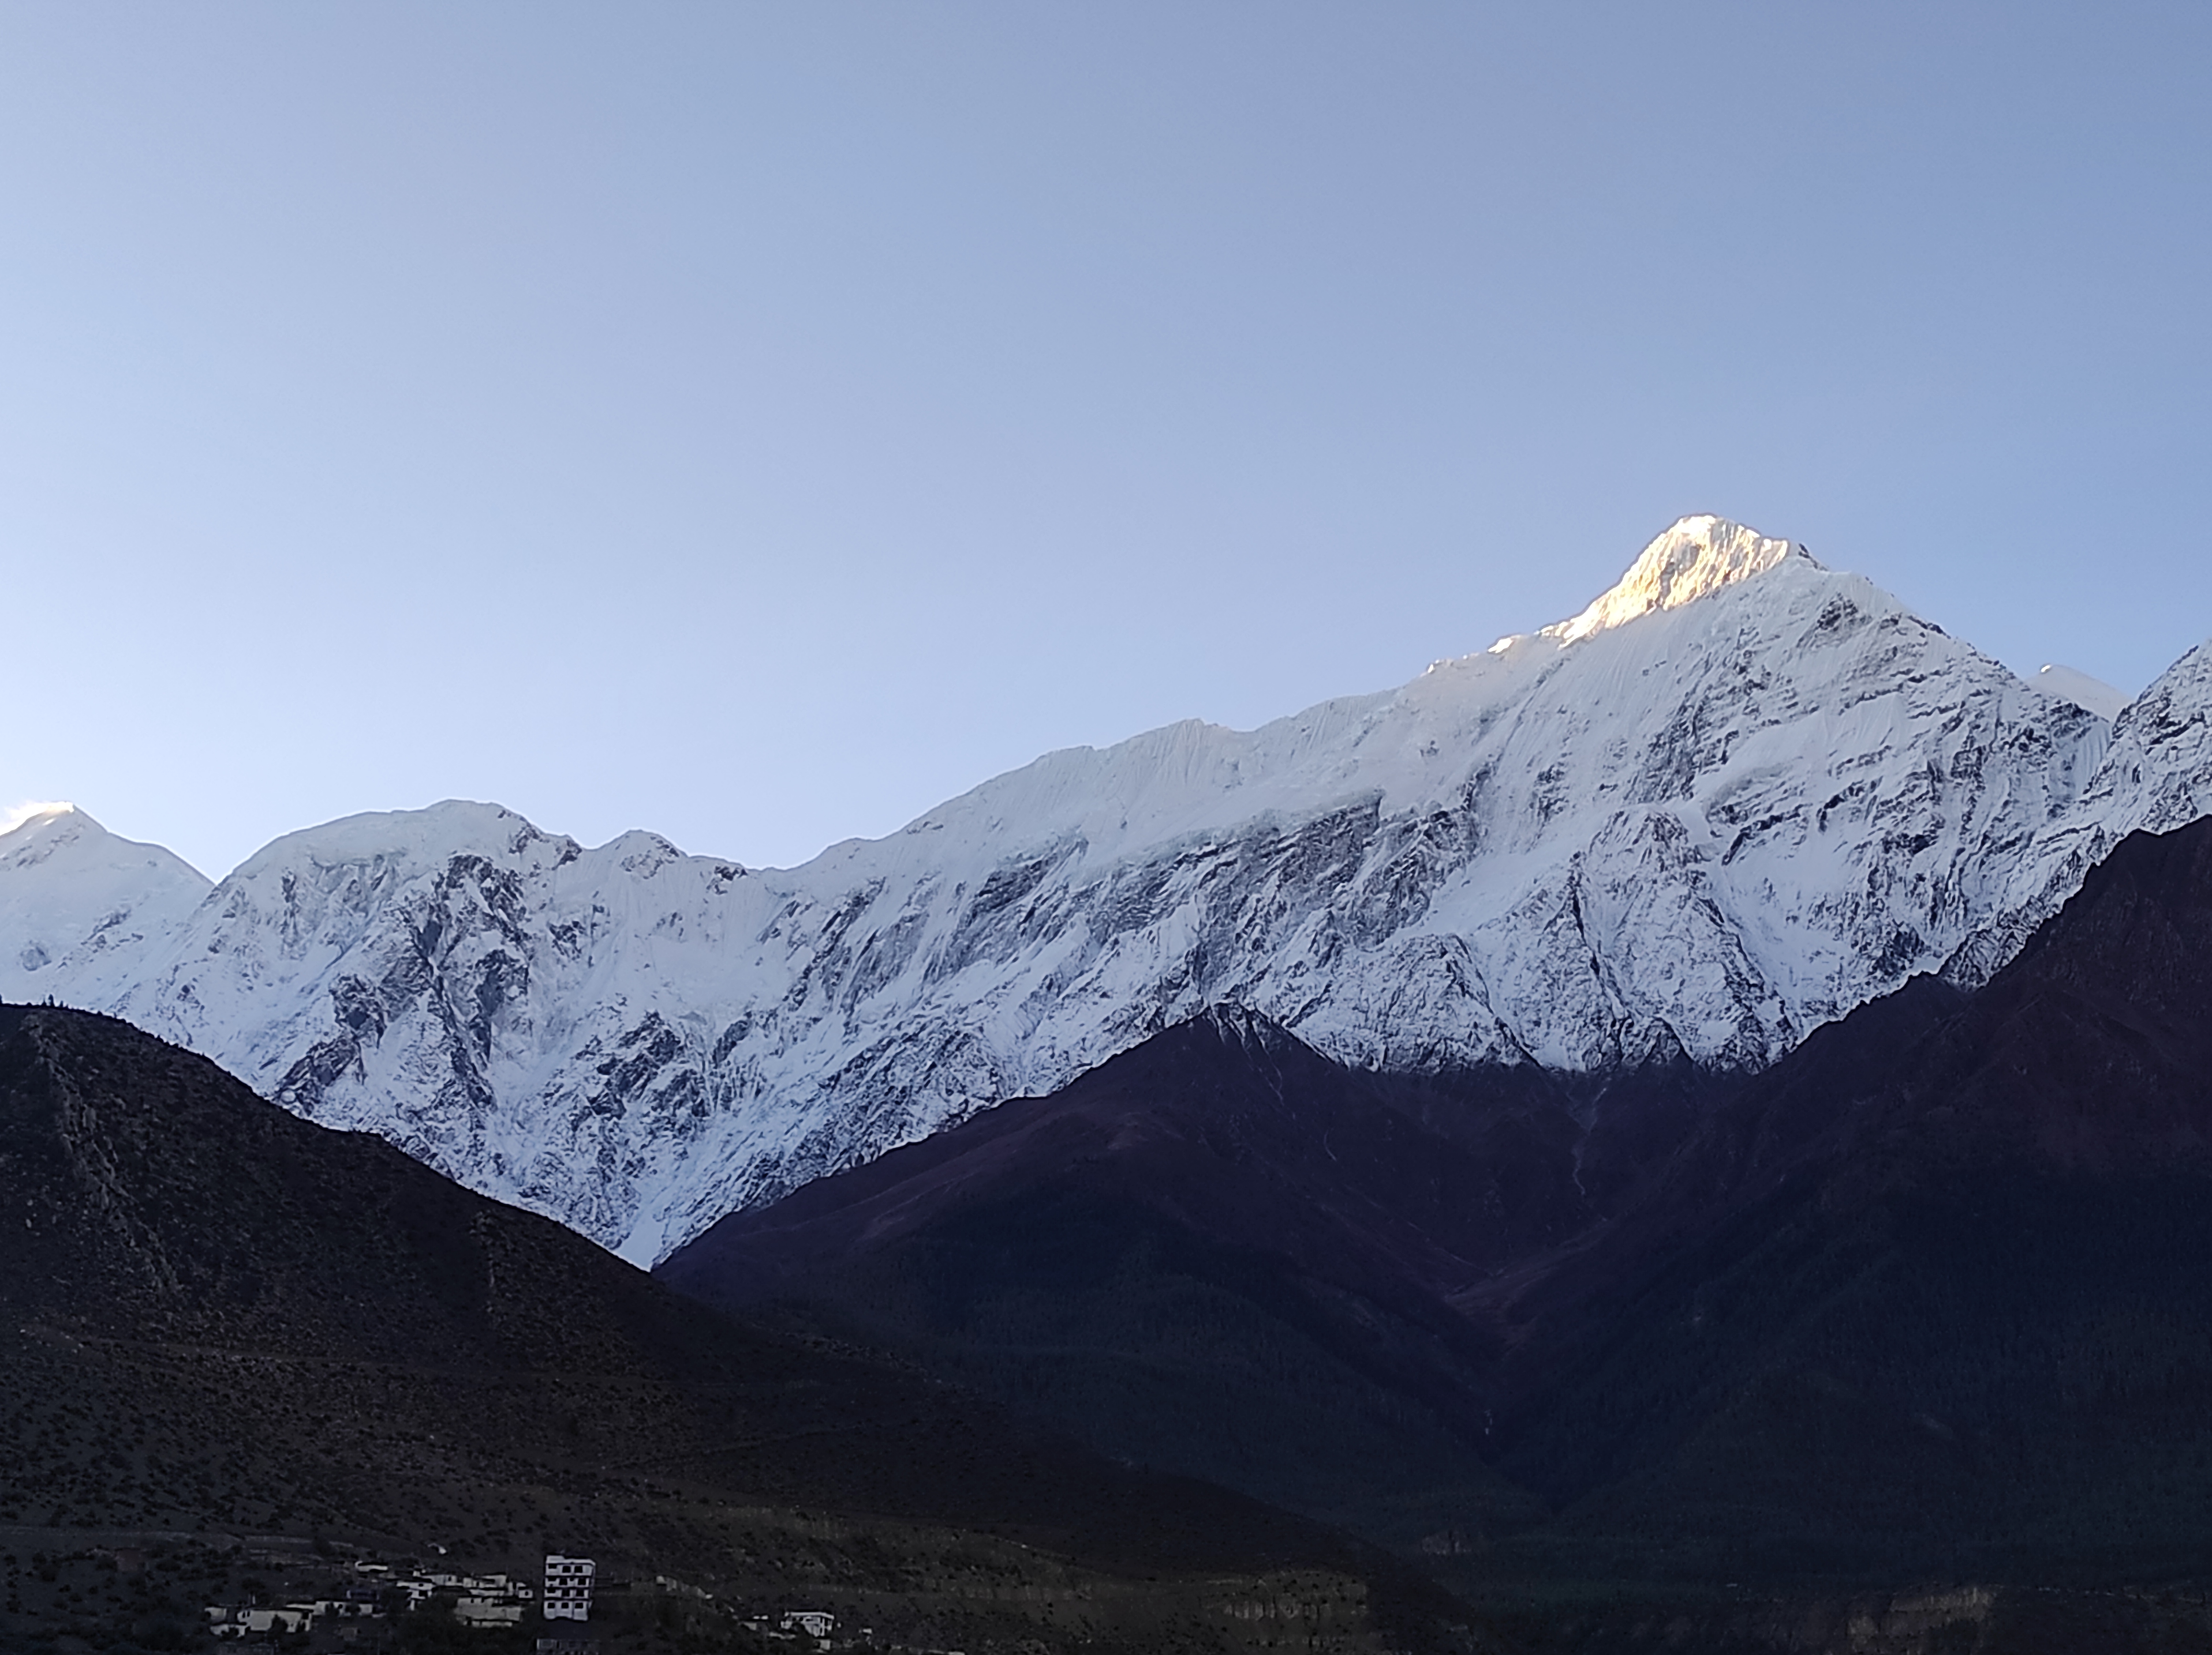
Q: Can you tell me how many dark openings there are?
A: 12